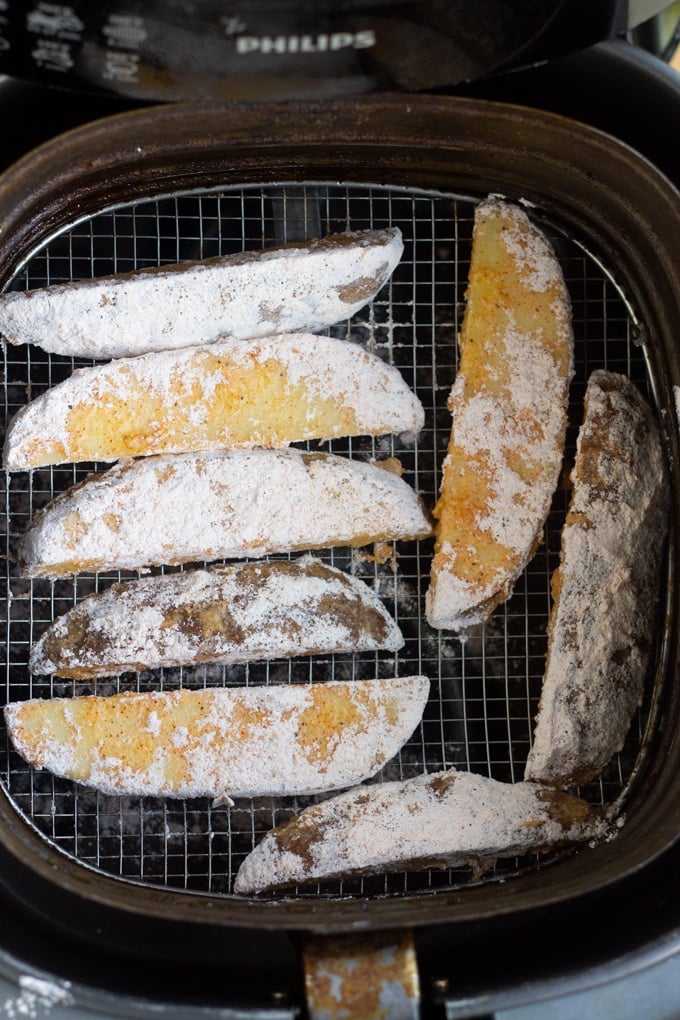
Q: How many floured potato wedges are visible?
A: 8